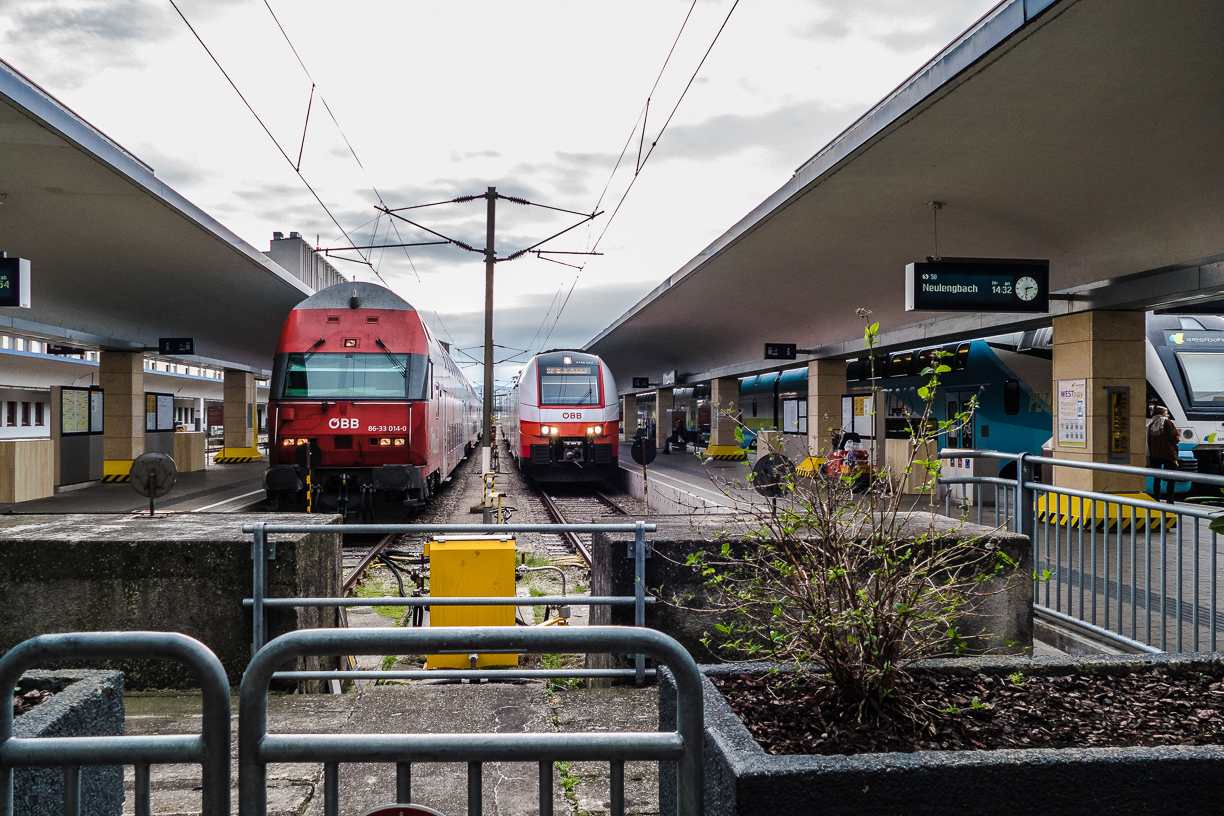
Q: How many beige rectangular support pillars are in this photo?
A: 7